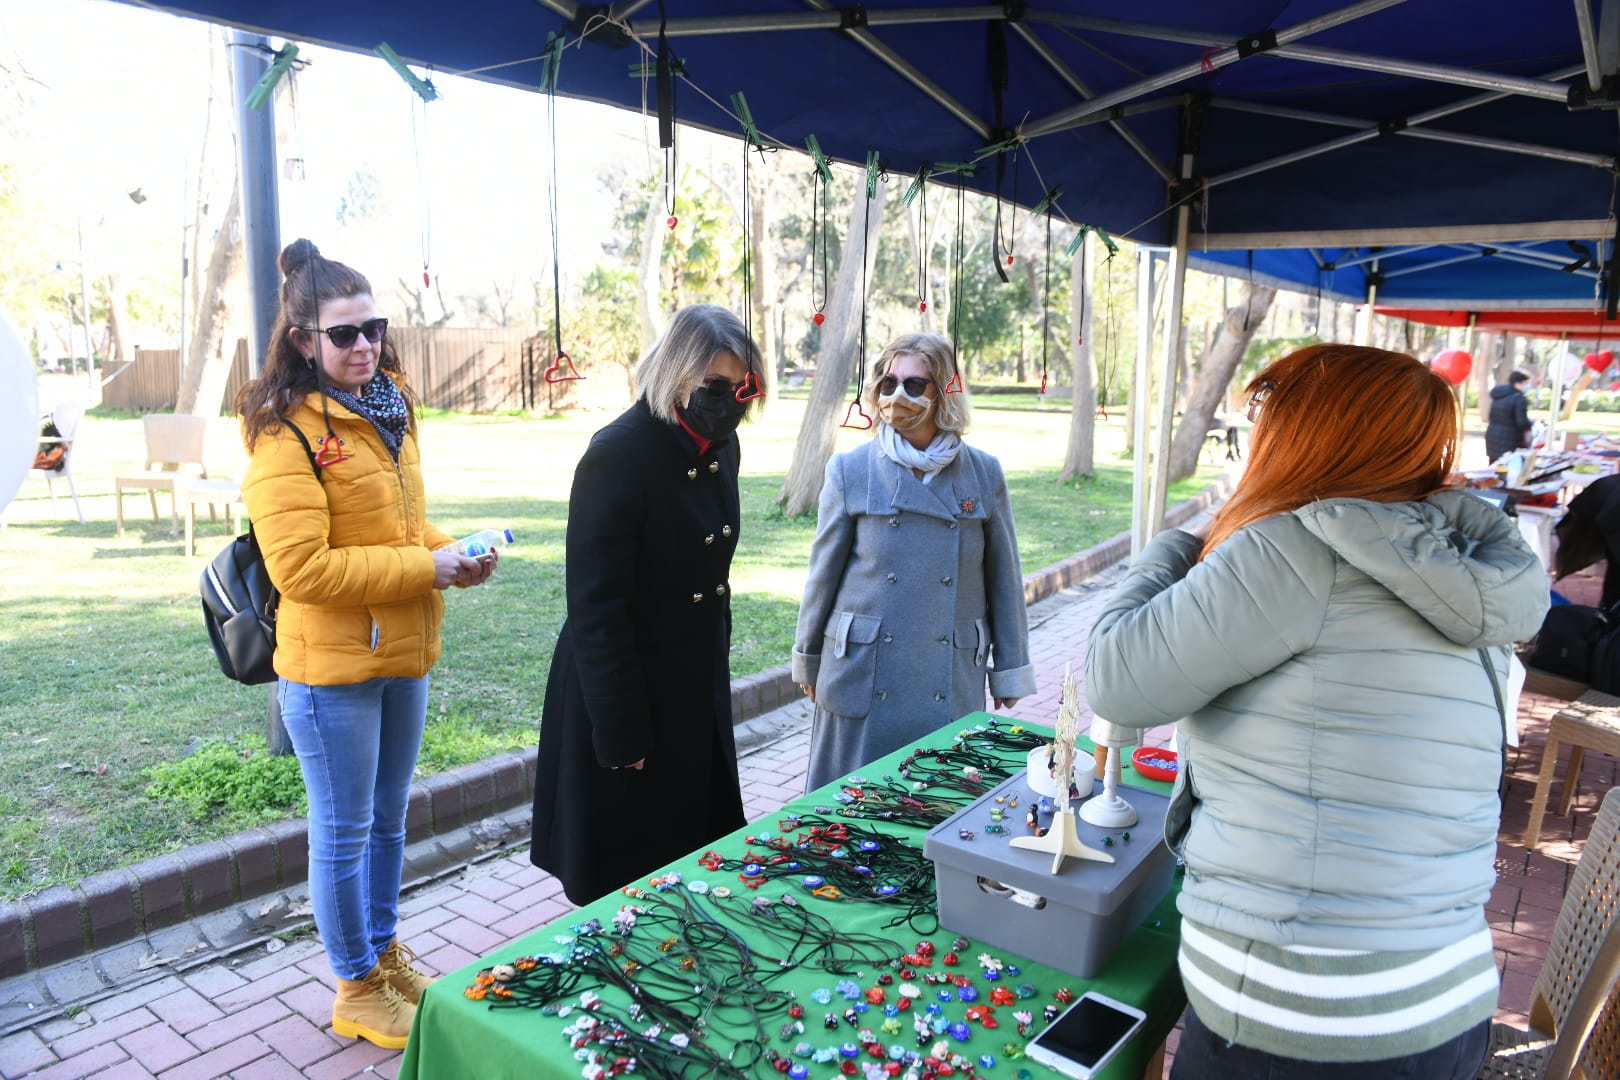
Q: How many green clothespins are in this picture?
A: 13